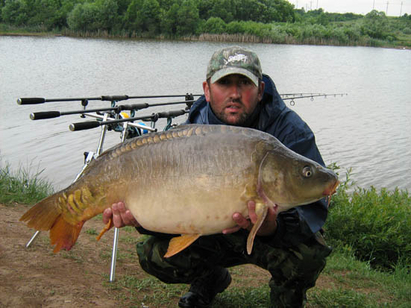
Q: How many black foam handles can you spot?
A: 3